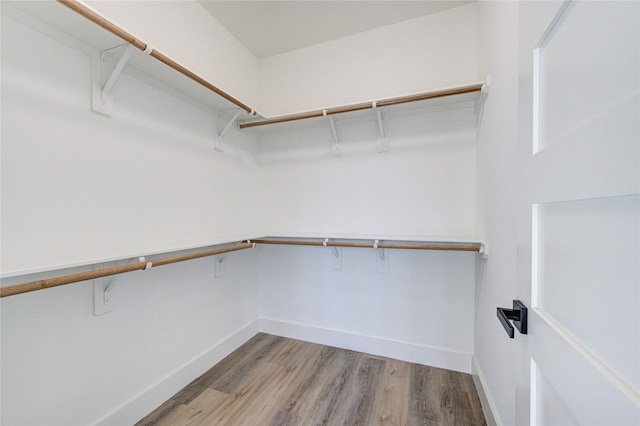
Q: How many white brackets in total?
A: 8